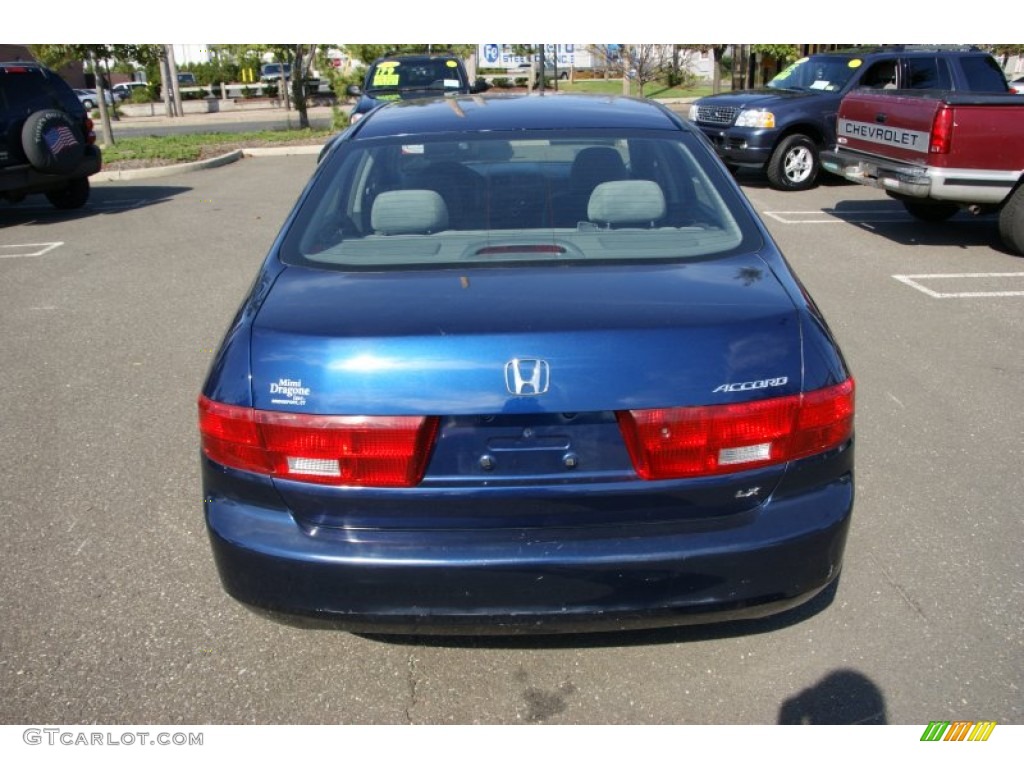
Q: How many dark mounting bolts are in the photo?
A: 2